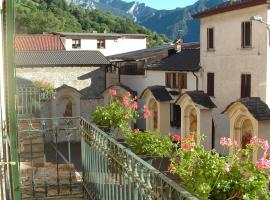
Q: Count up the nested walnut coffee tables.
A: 0